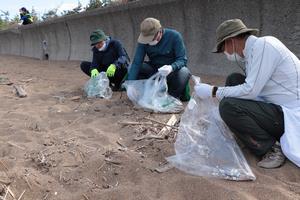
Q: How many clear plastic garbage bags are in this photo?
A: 3